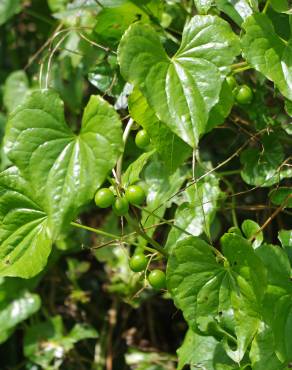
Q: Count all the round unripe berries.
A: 8